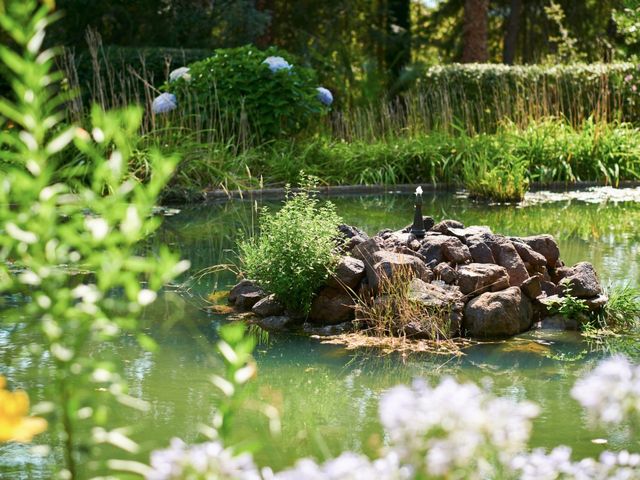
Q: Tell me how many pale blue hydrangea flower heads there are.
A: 4